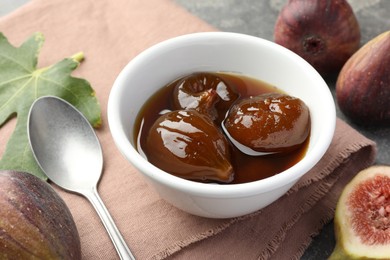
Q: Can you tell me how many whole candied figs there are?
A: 3